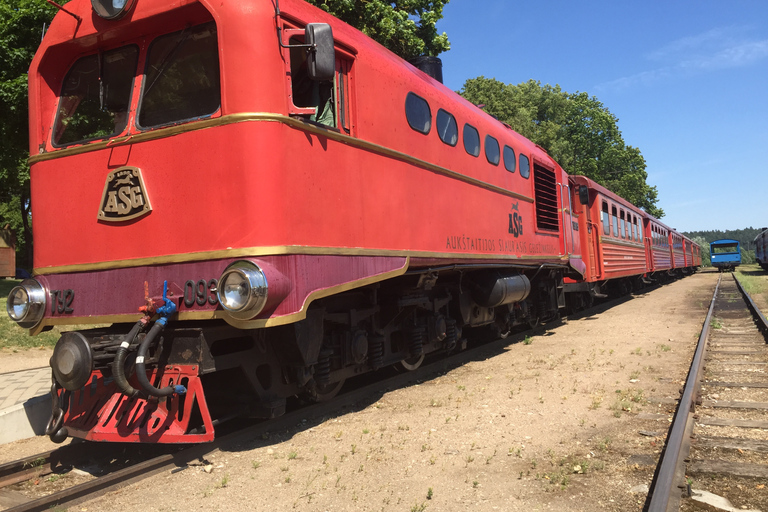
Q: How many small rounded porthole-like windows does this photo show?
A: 6